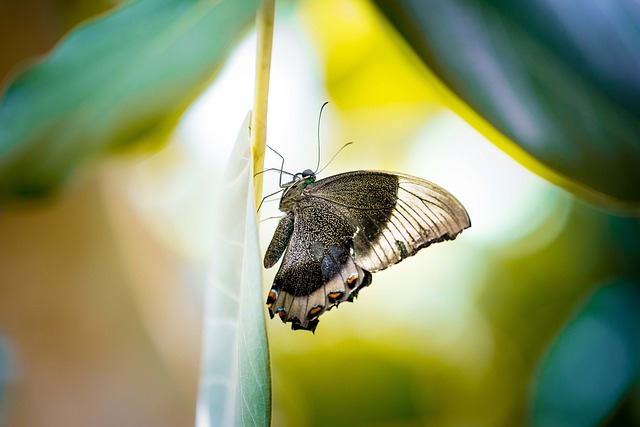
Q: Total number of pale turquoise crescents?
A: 5